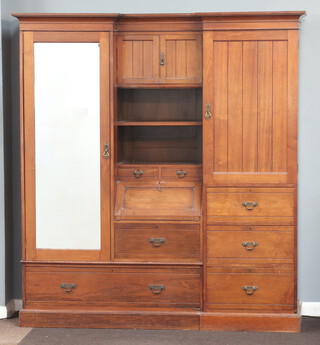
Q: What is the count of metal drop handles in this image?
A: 11